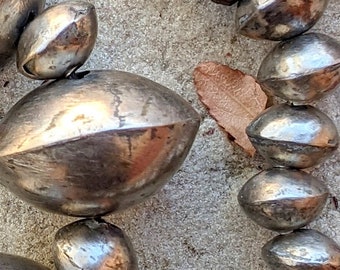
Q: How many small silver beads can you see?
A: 7